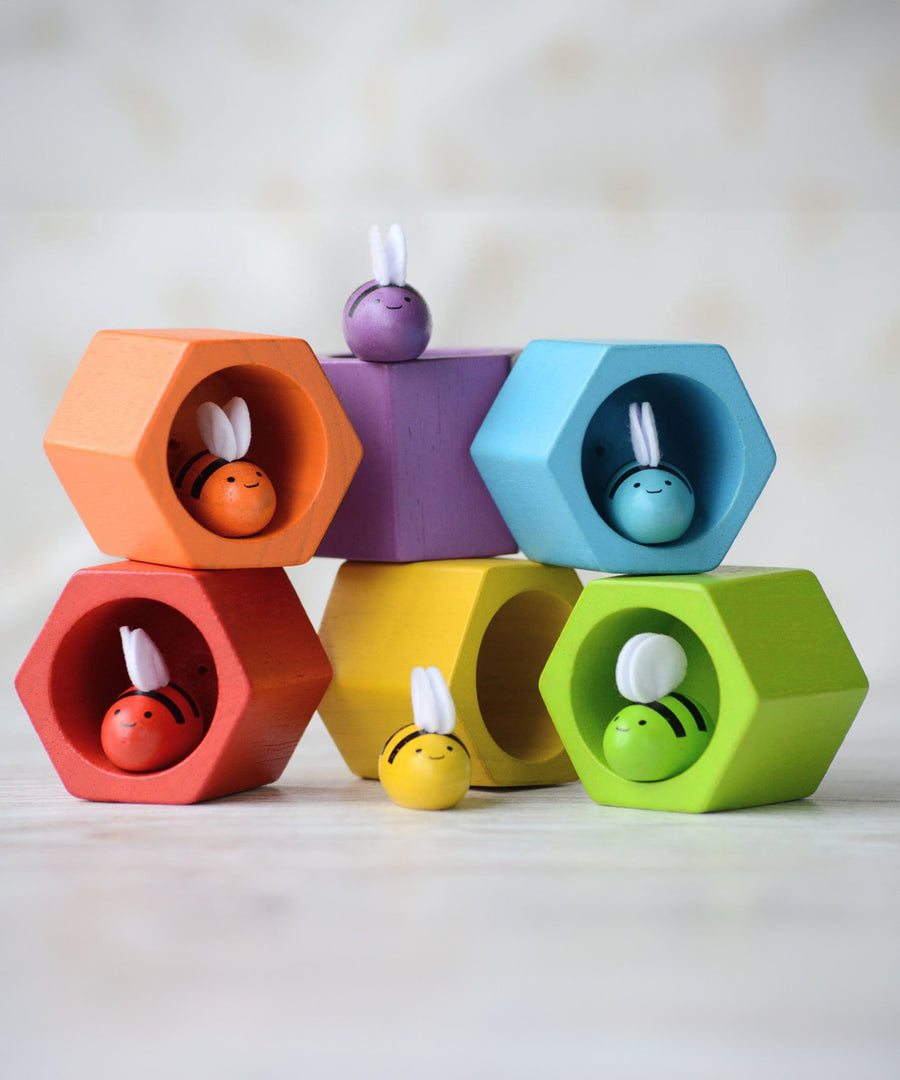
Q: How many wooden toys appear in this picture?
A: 12